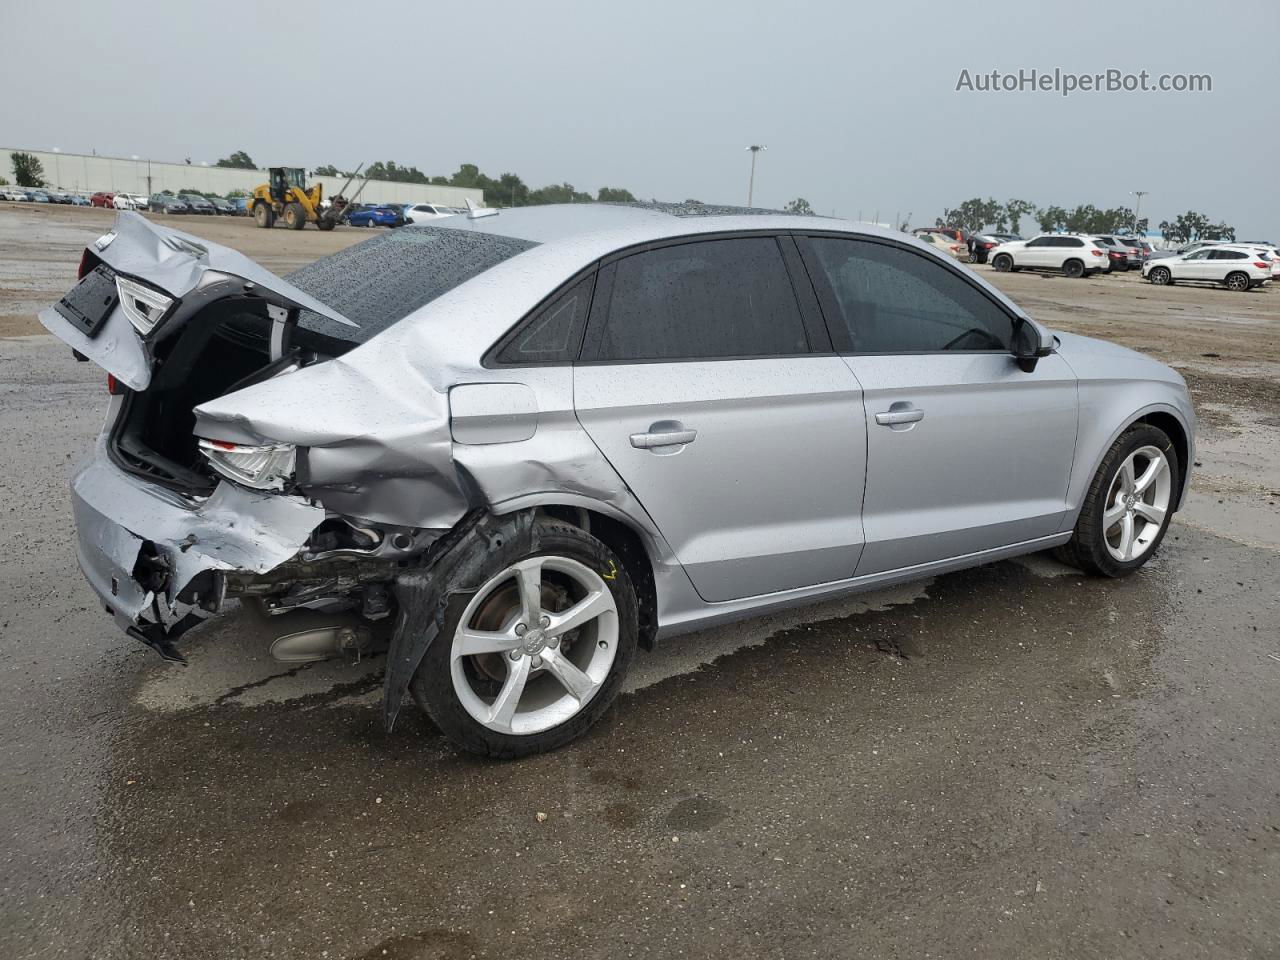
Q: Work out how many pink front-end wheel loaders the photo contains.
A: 0